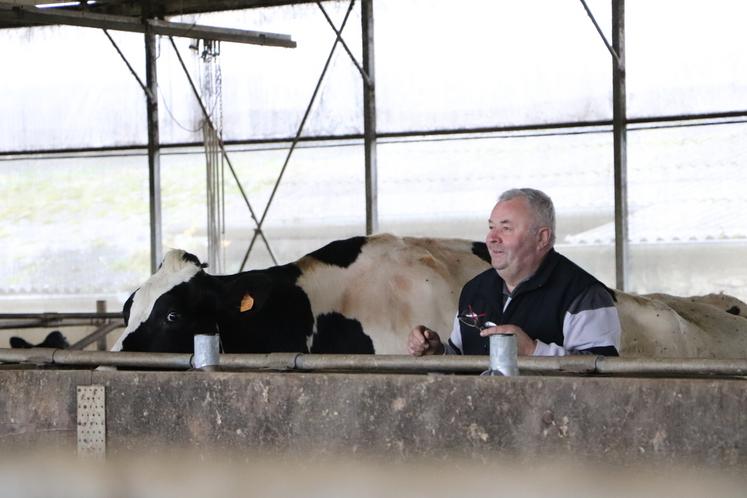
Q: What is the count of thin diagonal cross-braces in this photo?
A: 5